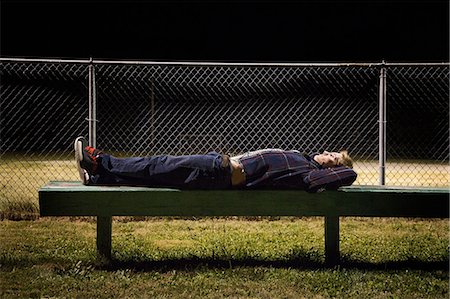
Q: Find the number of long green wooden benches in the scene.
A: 1